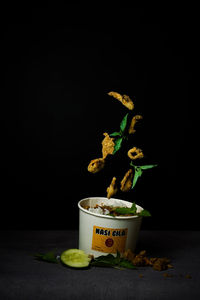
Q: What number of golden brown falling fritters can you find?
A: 7